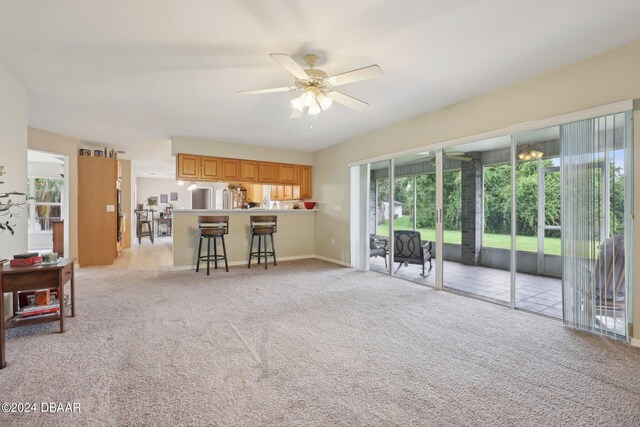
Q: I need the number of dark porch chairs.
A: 2